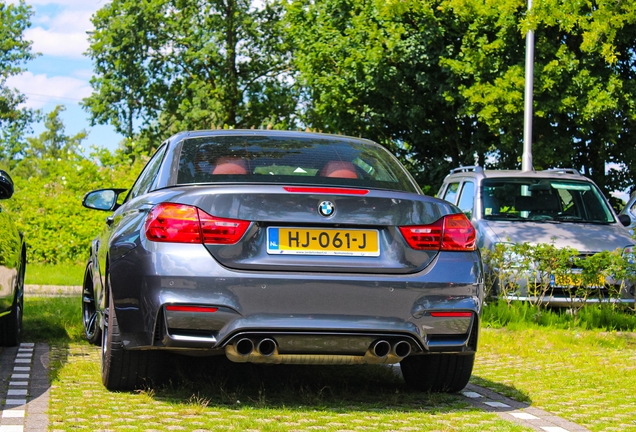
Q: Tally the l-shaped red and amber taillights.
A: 2